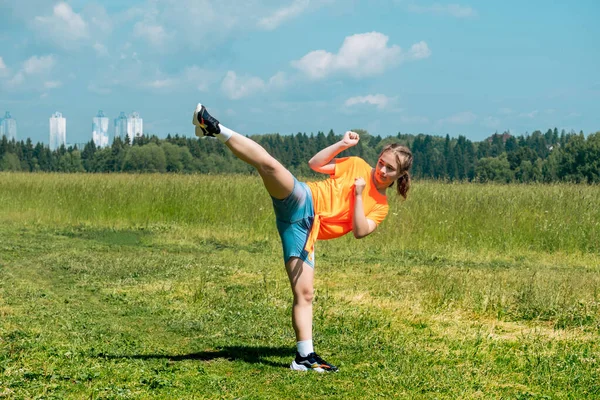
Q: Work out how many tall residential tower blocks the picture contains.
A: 5